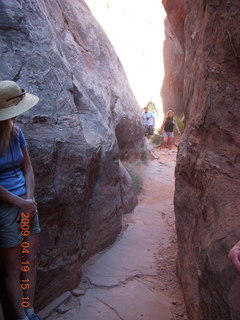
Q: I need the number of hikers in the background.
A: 2